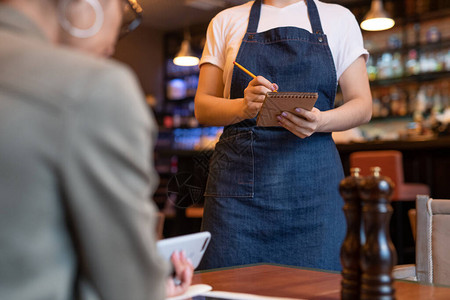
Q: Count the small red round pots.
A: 0